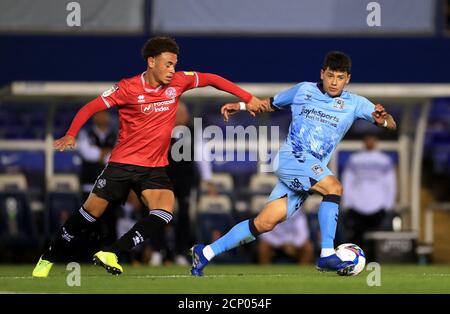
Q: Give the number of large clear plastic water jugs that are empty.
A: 0